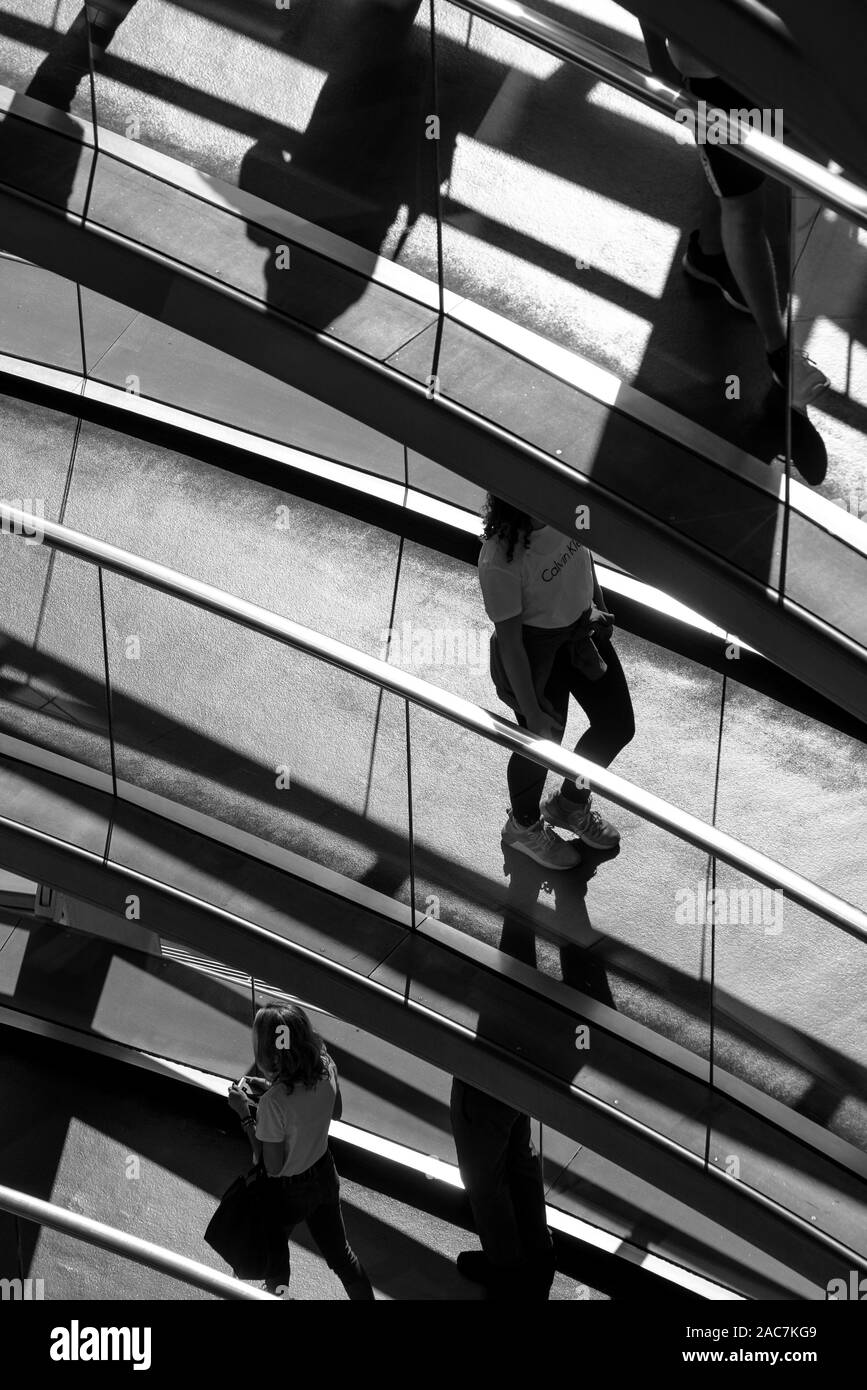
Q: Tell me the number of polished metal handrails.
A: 3